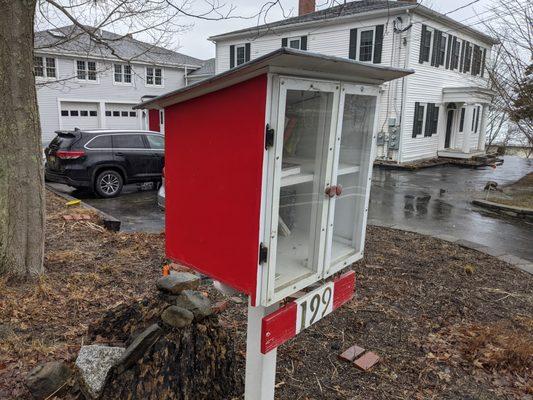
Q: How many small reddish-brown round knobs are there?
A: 2